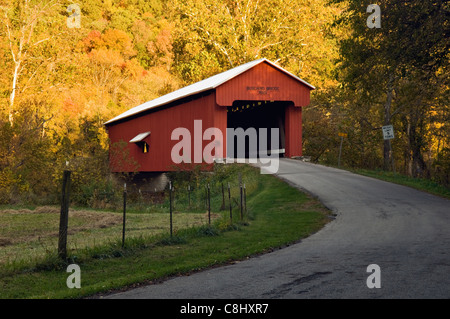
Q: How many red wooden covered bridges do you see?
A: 1